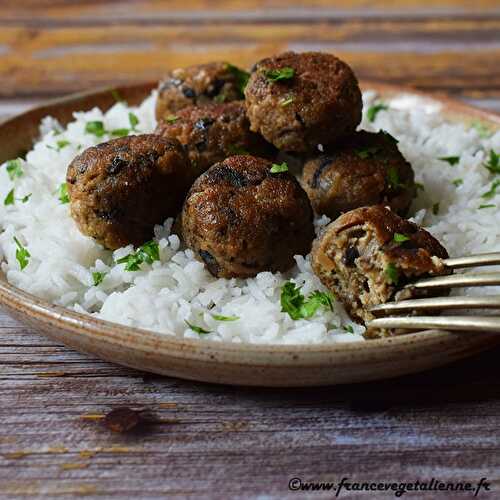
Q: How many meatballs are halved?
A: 1